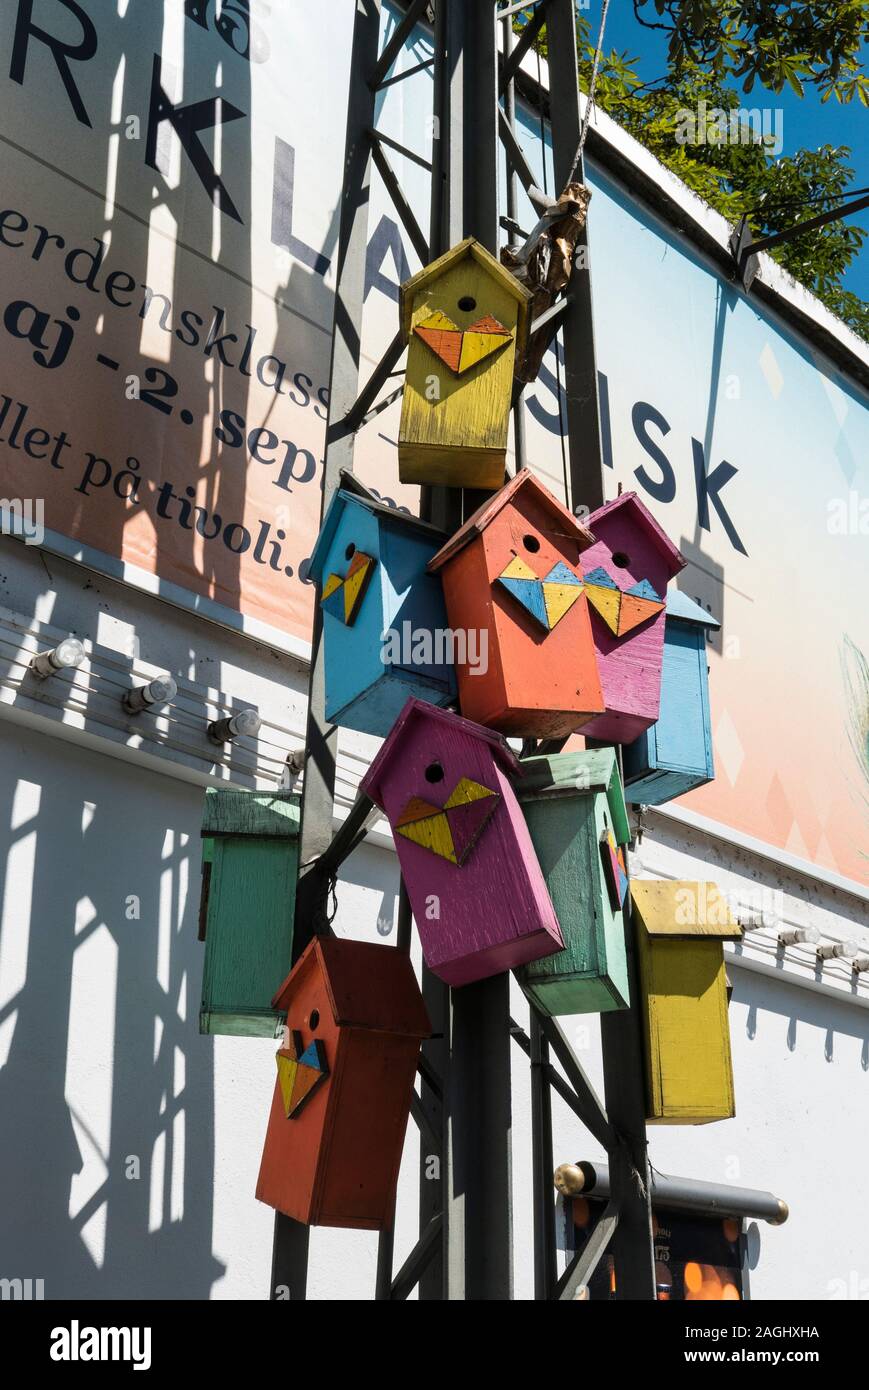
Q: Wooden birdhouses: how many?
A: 10